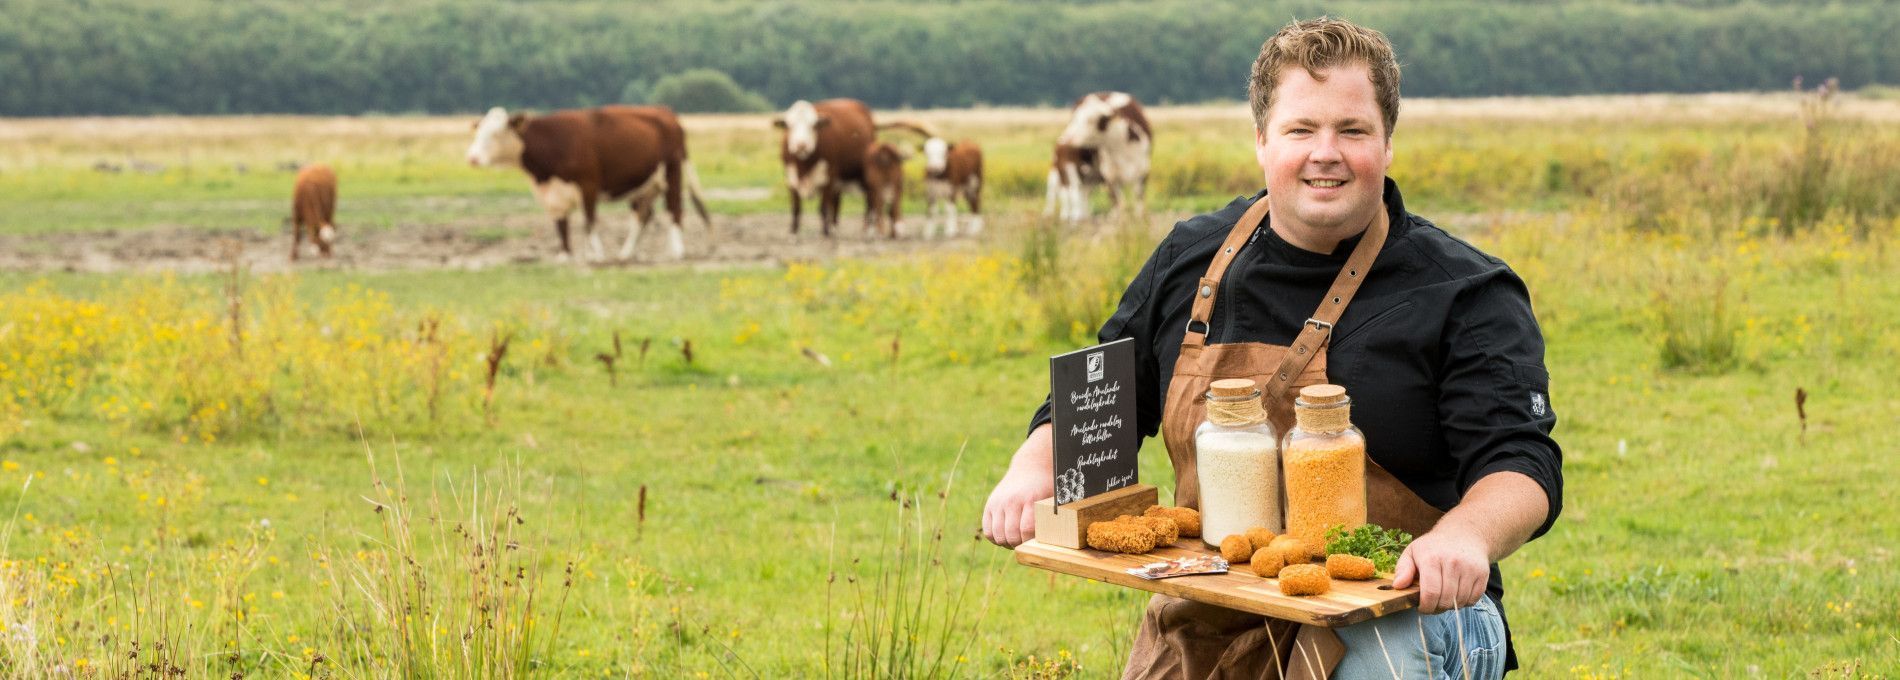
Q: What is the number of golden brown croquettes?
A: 10